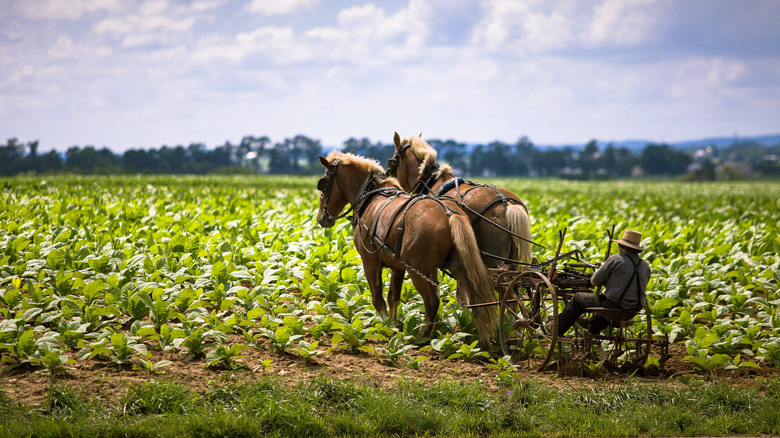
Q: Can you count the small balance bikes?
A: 0